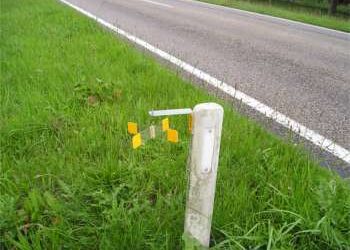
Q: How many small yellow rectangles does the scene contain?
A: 4